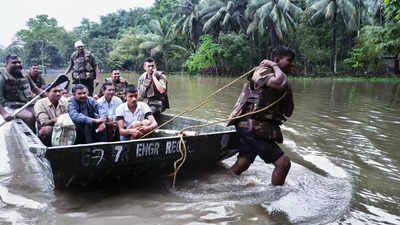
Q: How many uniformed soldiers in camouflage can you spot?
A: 6